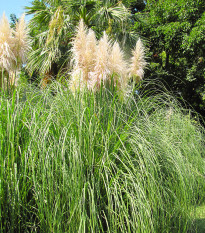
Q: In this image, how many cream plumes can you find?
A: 7